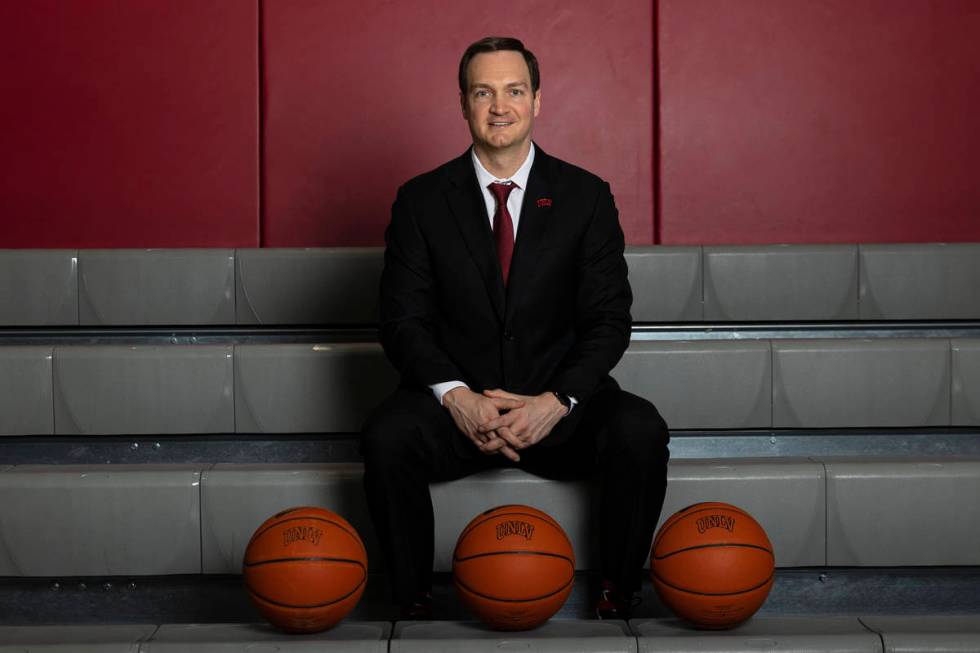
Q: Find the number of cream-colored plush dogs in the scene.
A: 0